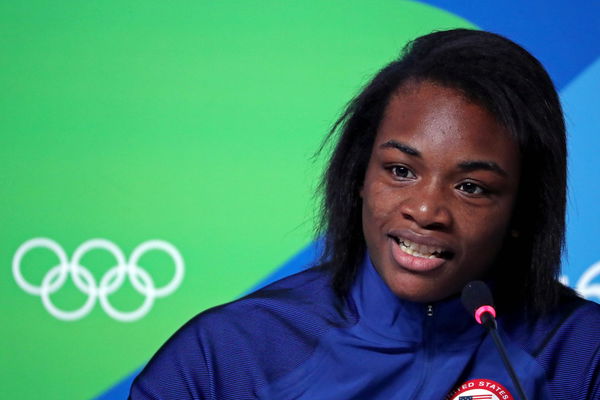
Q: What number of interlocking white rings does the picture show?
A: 5